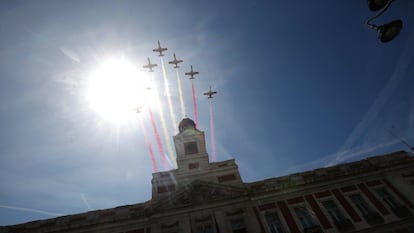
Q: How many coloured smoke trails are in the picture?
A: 7